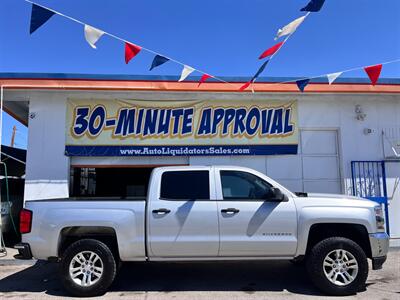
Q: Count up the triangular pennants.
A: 14